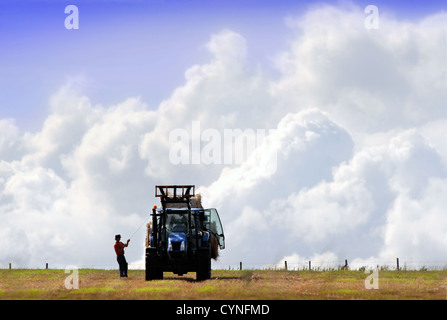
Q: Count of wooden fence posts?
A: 7